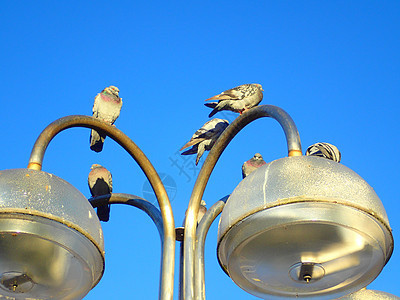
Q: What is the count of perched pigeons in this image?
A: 7